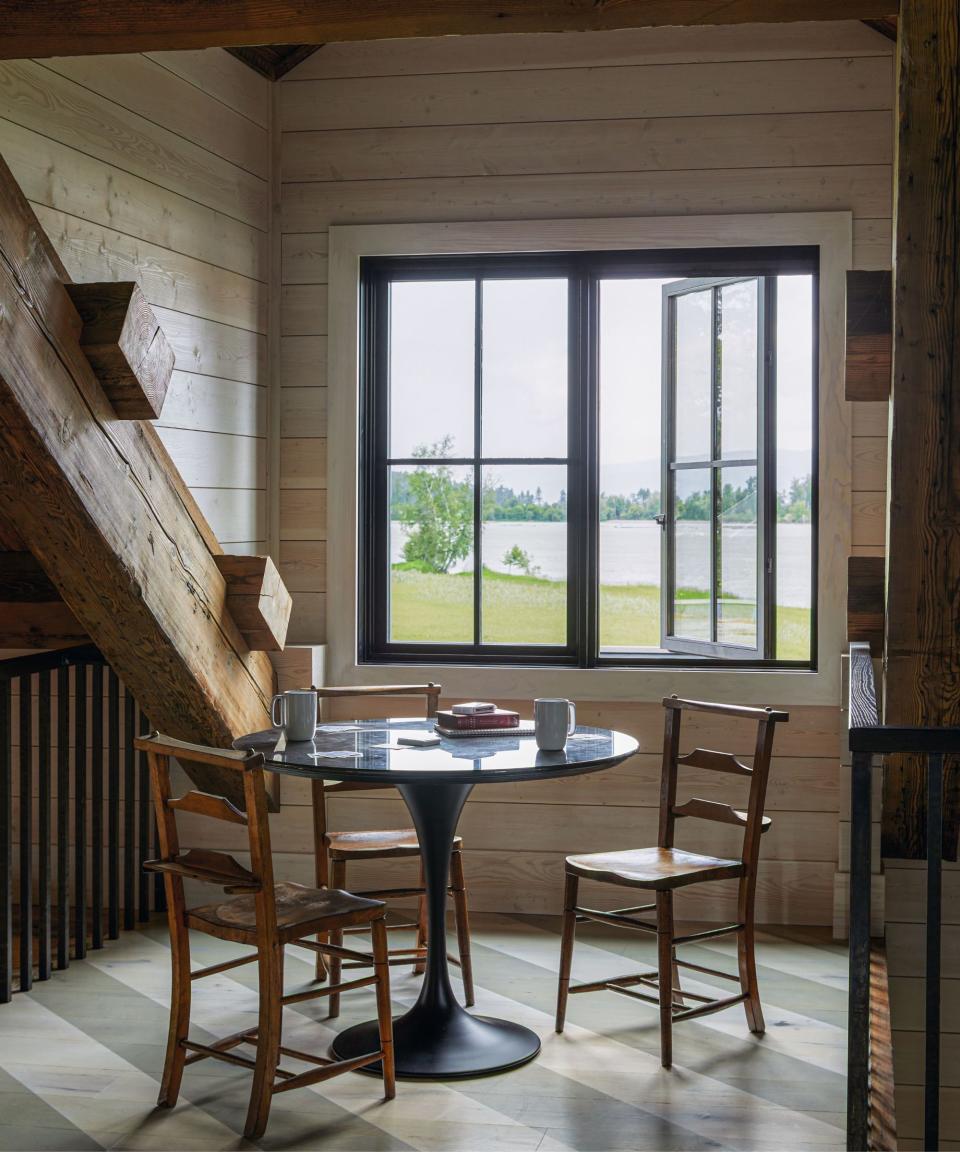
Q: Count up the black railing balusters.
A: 12